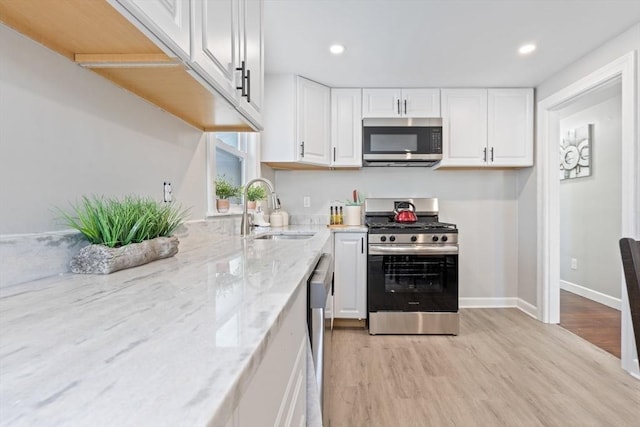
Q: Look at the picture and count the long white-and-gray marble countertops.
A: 1